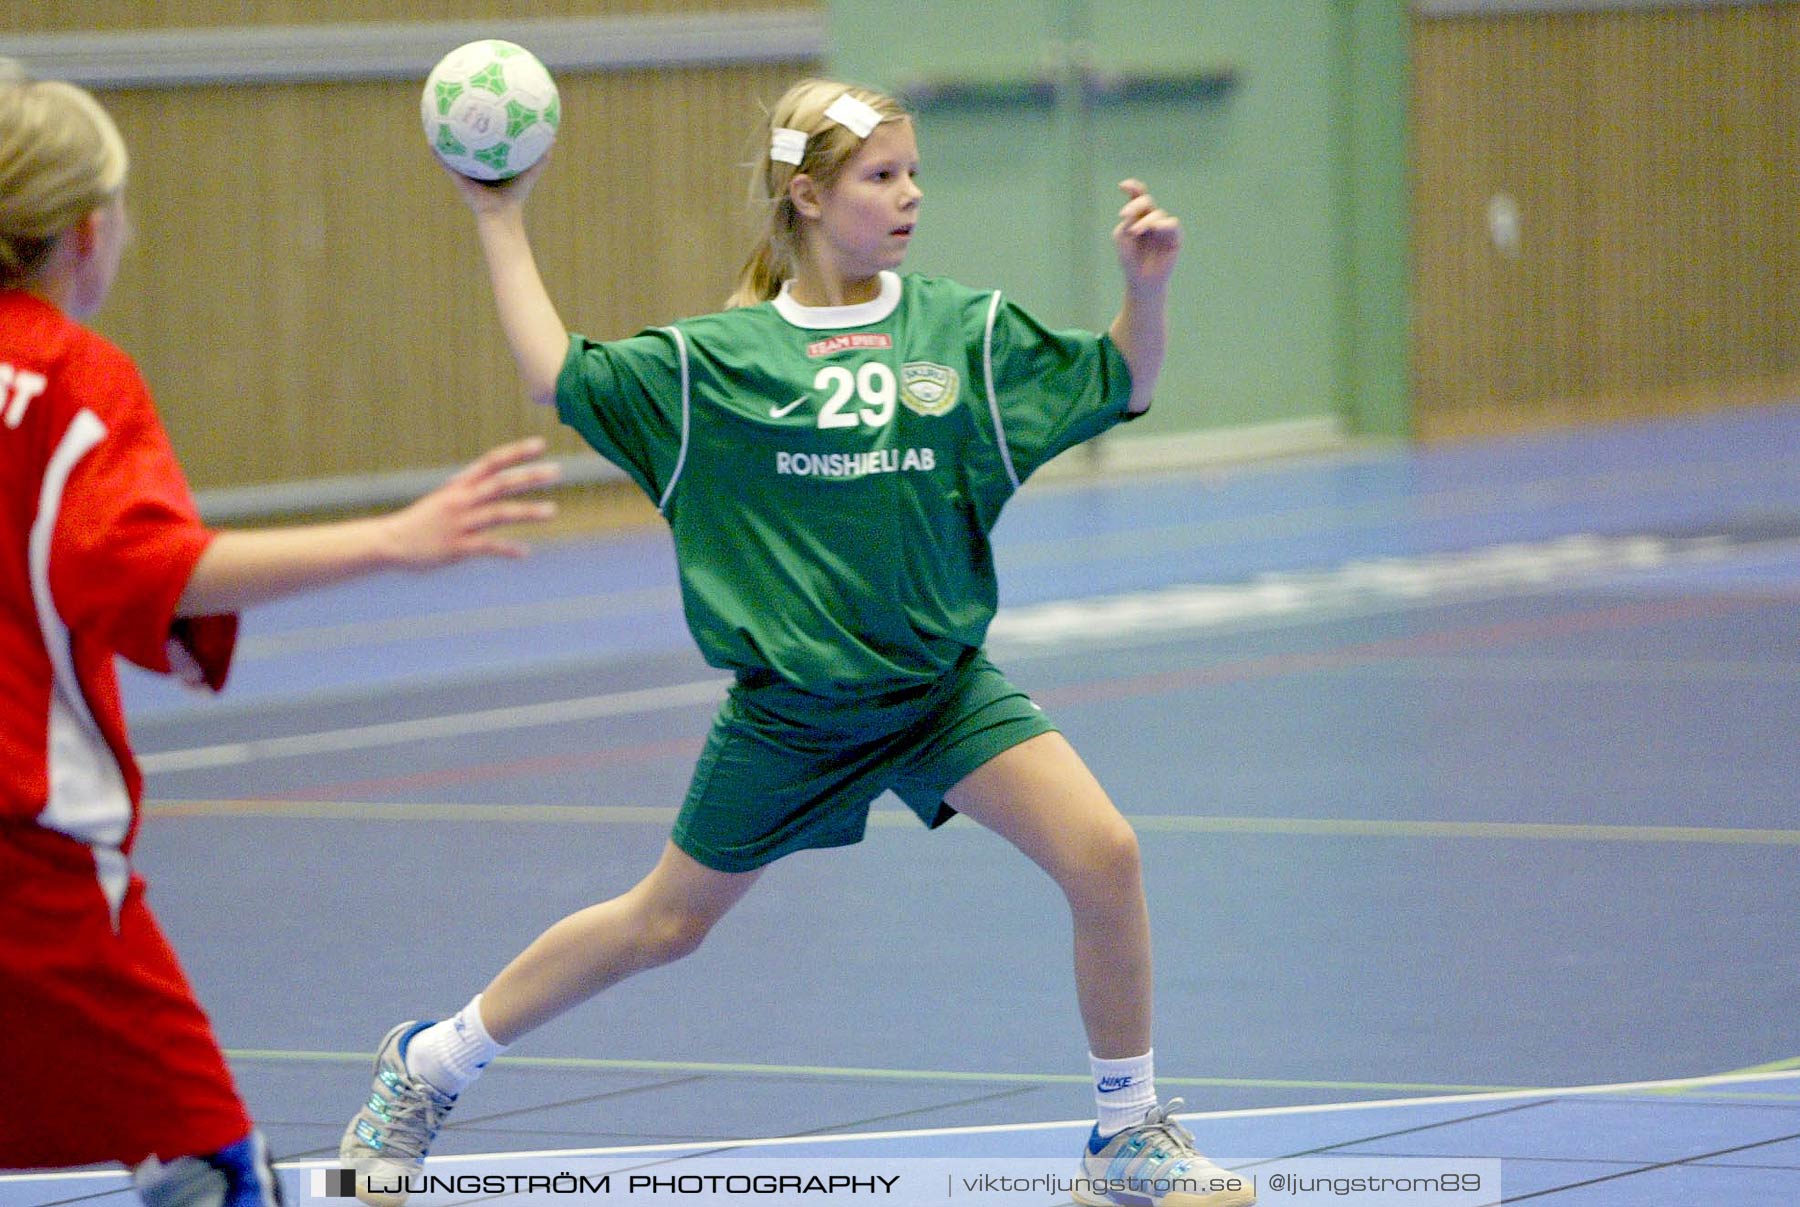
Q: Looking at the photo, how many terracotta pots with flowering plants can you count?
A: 0